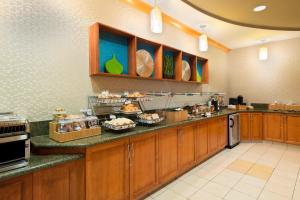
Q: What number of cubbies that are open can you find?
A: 5